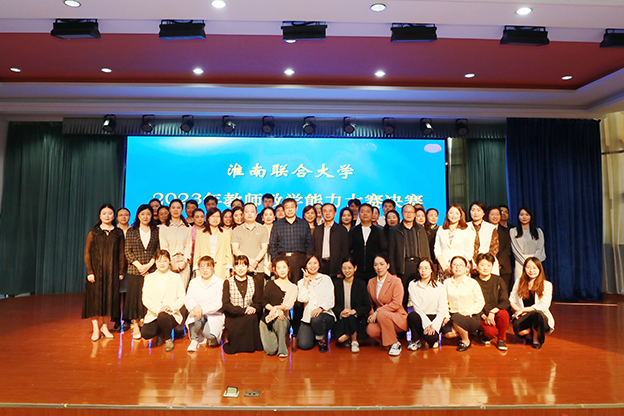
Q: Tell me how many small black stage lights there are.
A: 10